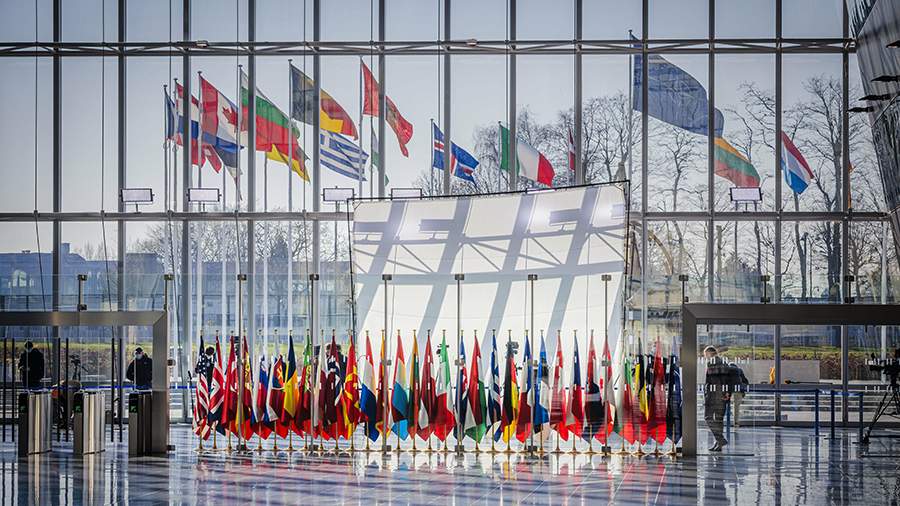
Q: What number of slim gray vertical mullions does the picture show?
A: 13